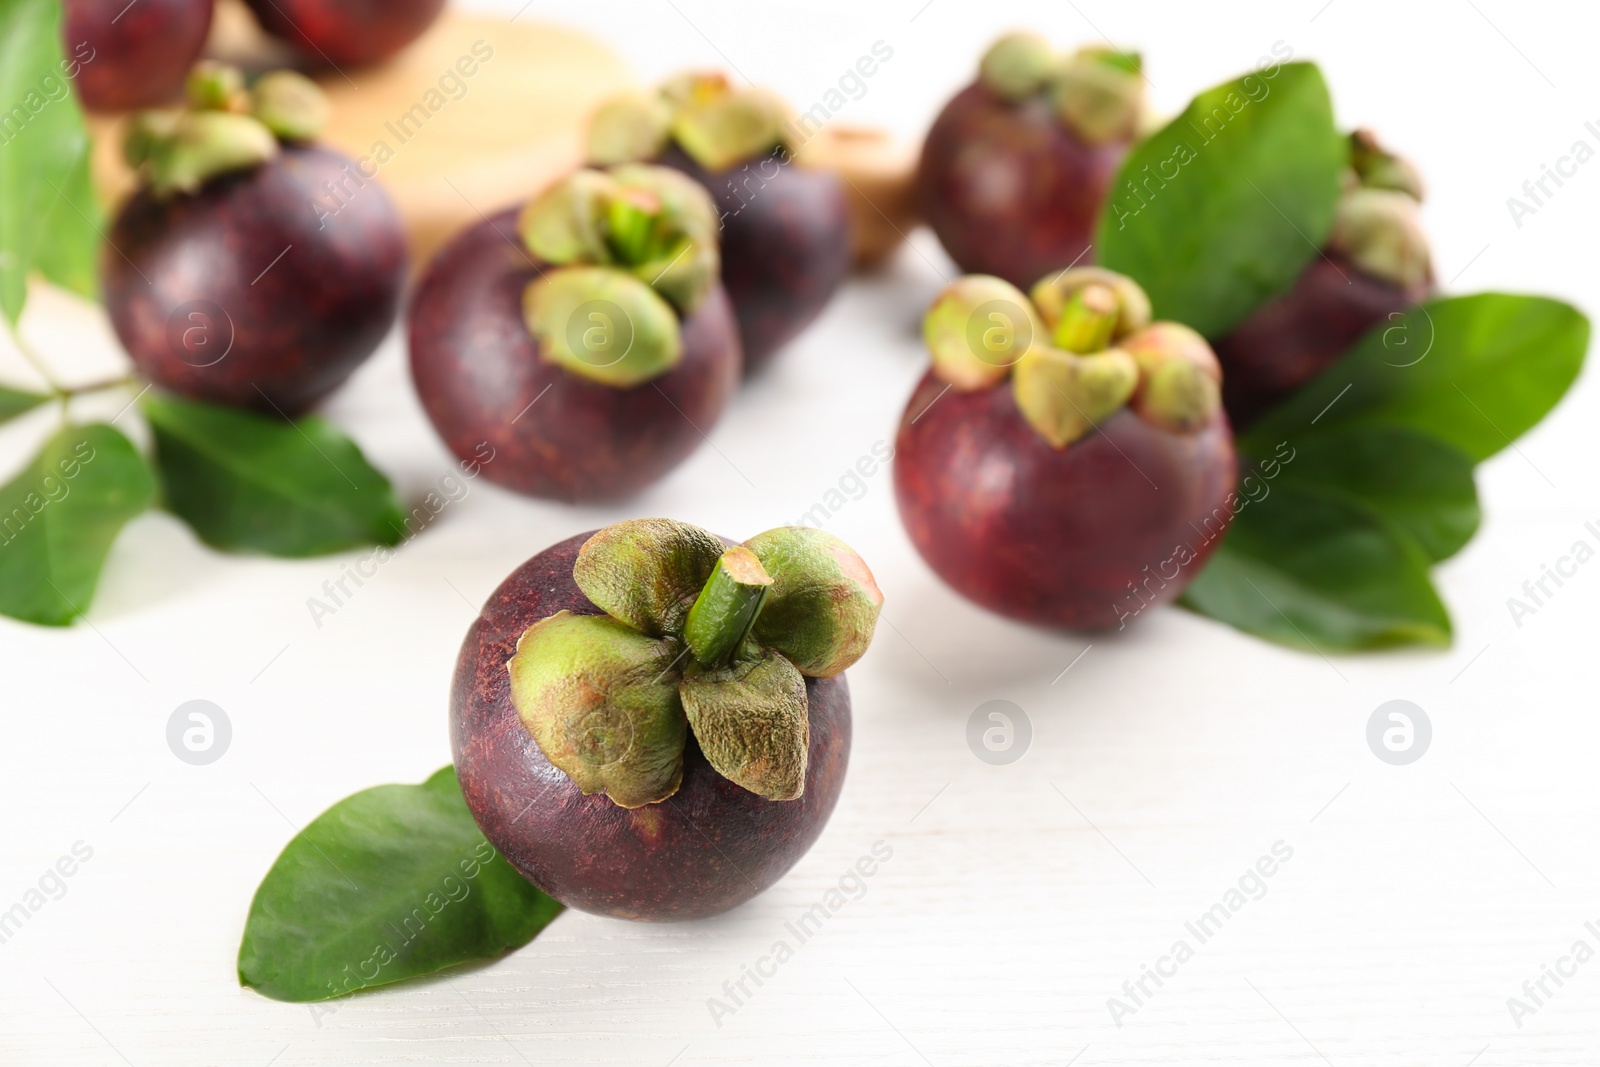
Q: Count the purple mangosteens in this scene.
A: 9